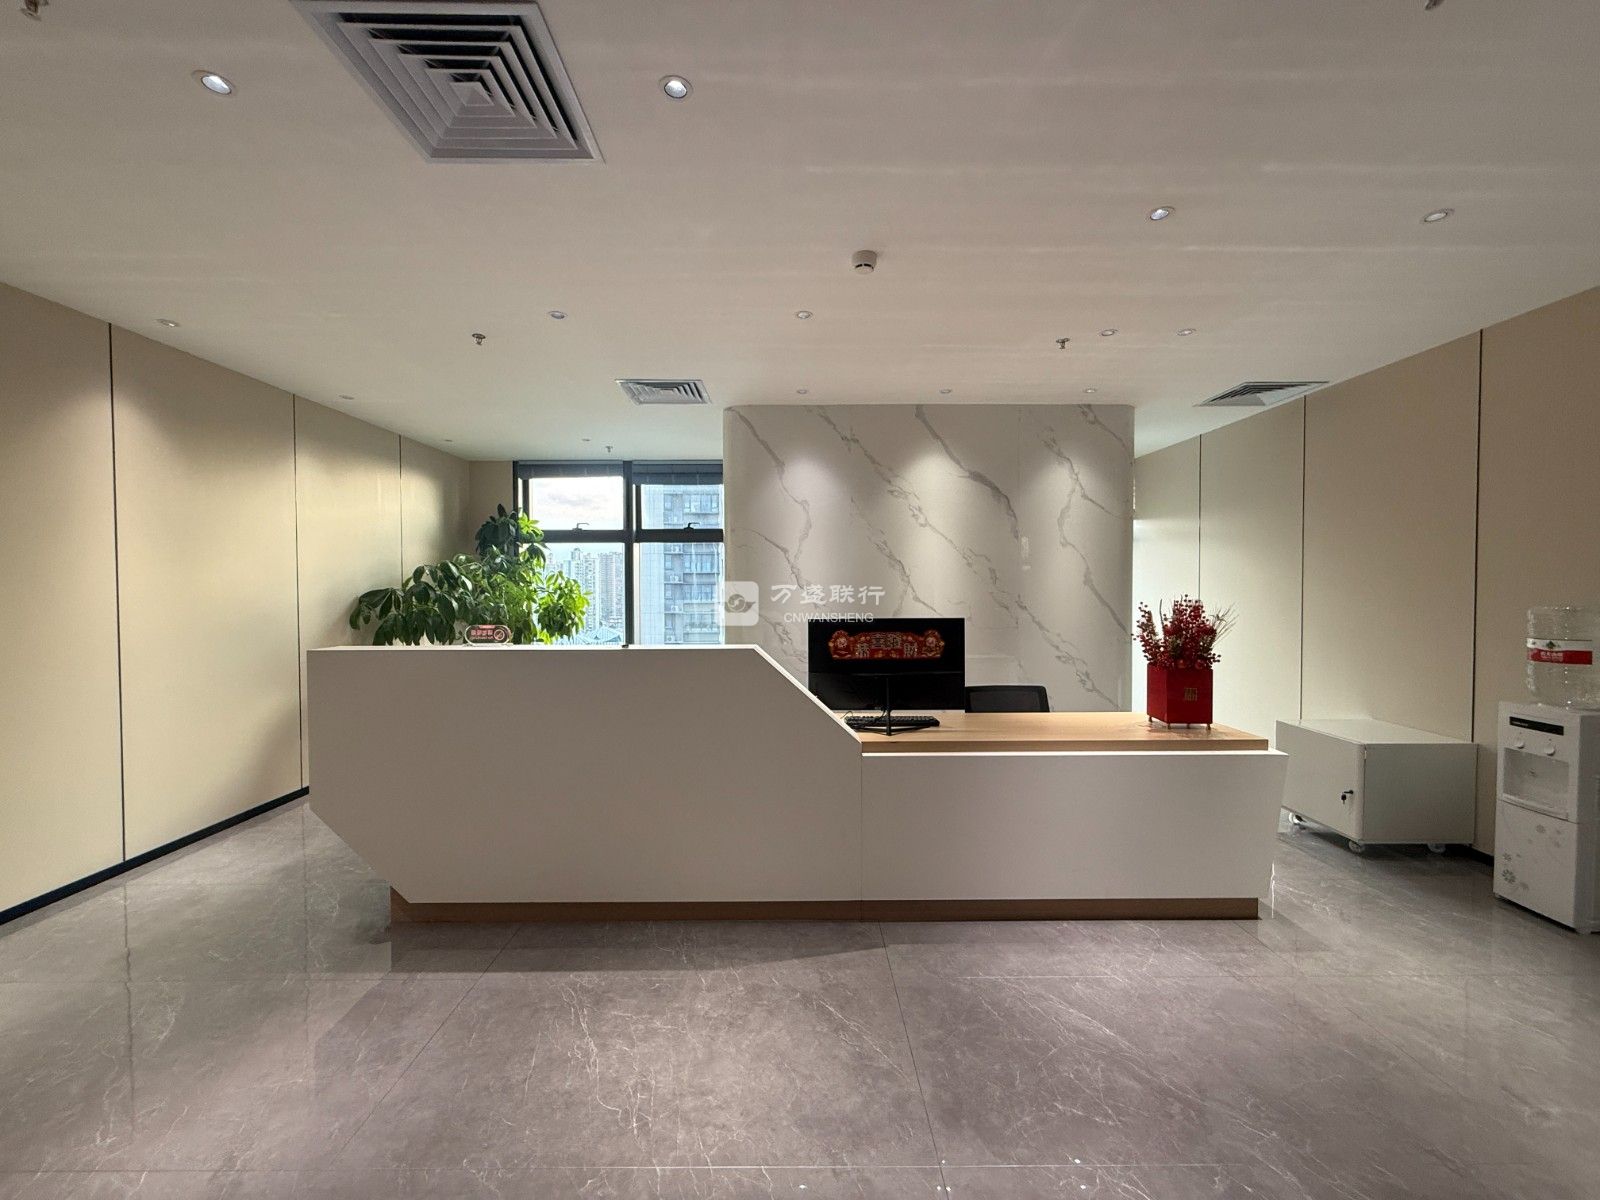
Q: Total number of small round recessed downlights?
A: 15